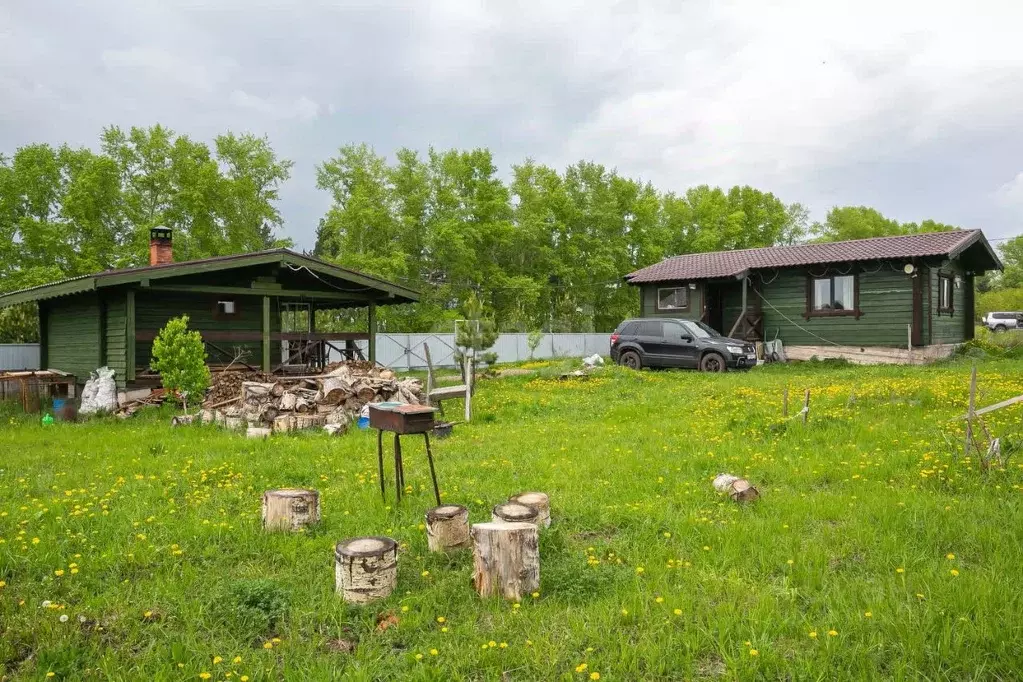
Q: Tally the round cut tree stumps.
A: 6